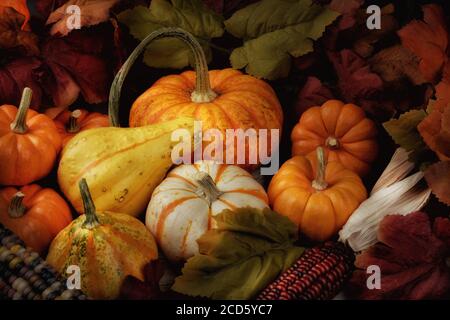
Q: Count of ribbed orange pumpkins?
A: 6